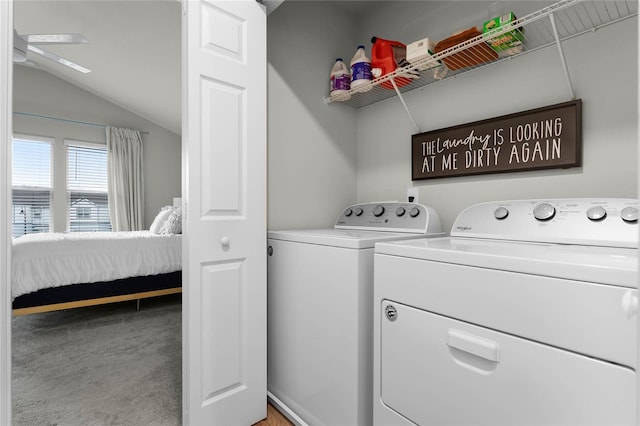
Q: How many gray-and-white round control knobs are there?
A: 9